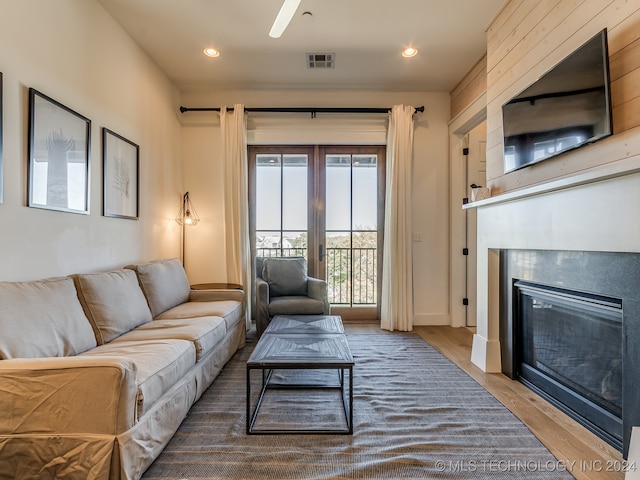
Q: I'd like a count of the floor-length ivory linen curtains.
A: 2